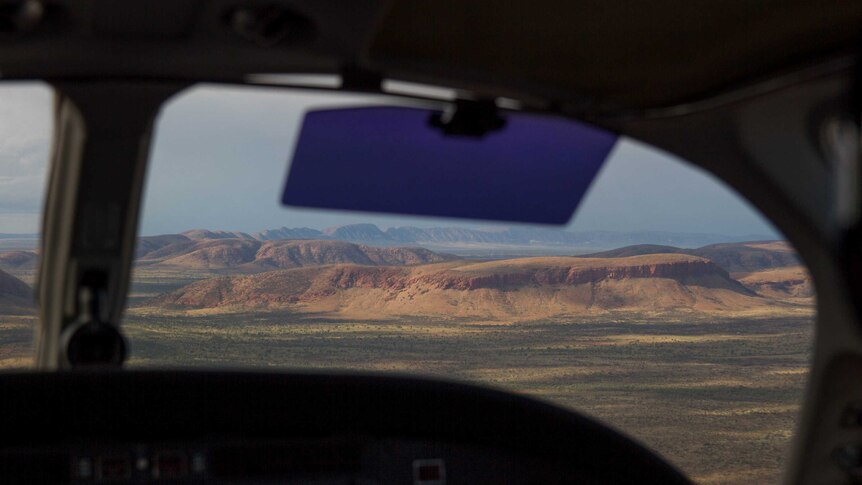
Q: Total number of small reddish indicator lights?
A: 3